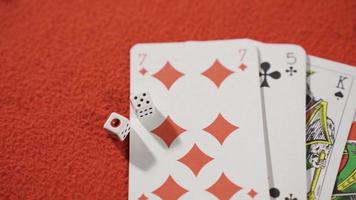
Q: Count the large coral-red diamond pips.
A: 7